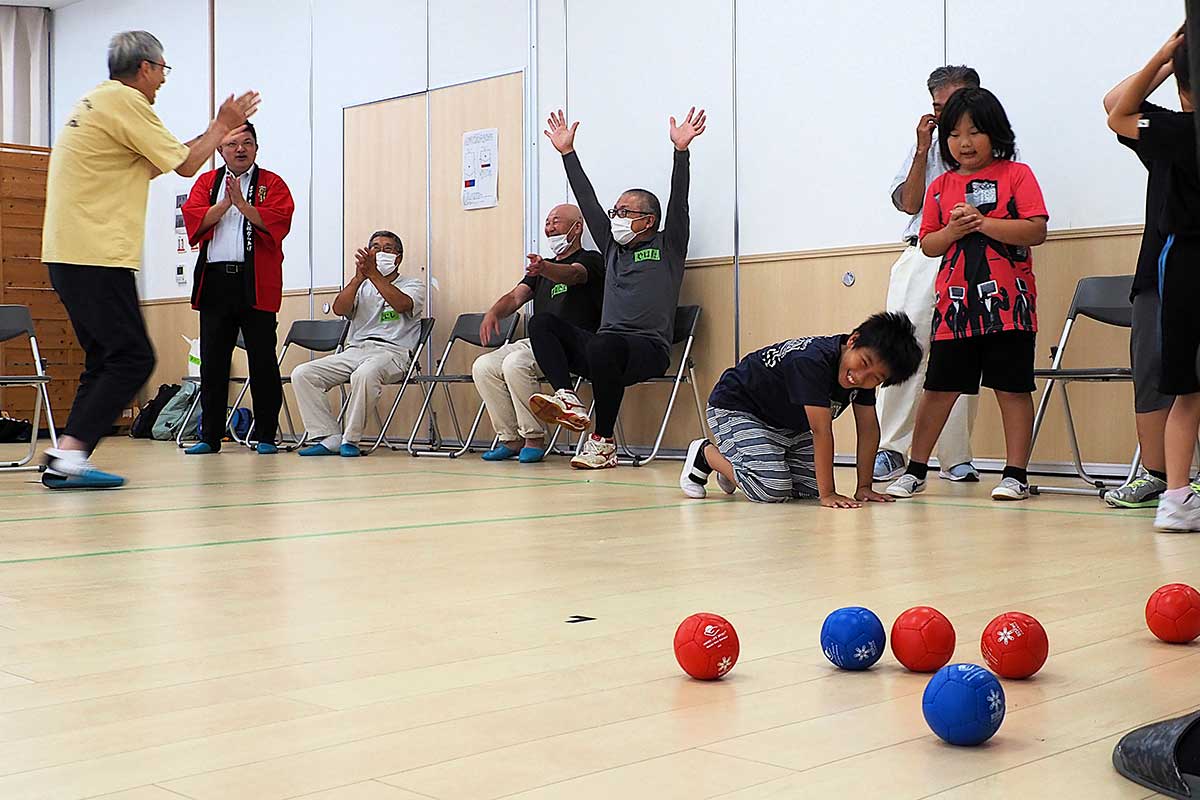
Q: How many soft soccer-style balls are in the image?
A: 6